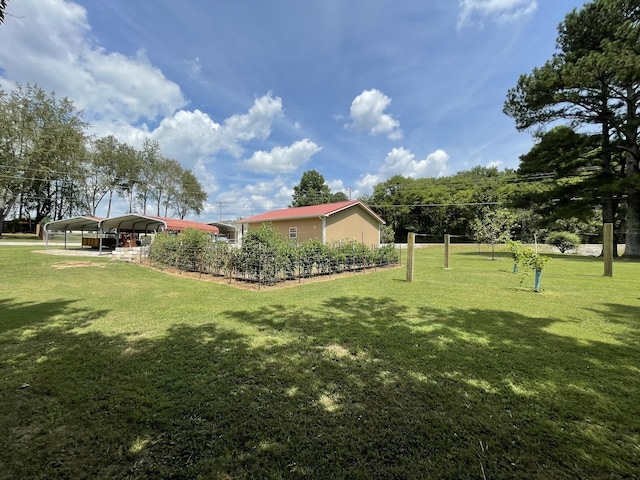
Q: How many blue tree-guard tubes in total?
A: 2